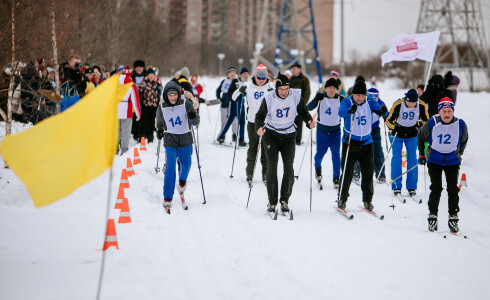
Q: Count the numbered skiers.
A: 7